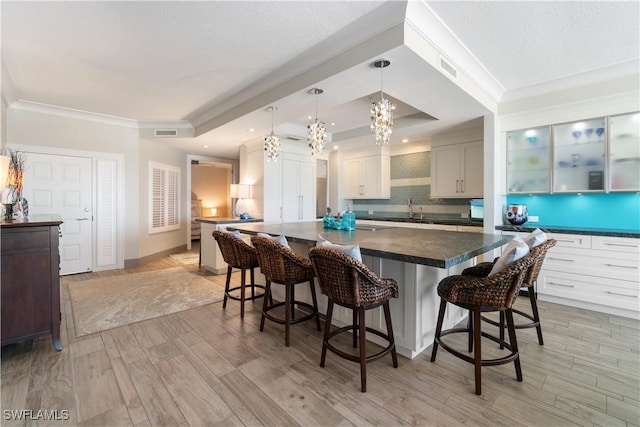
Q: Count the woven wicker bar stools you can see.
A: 5